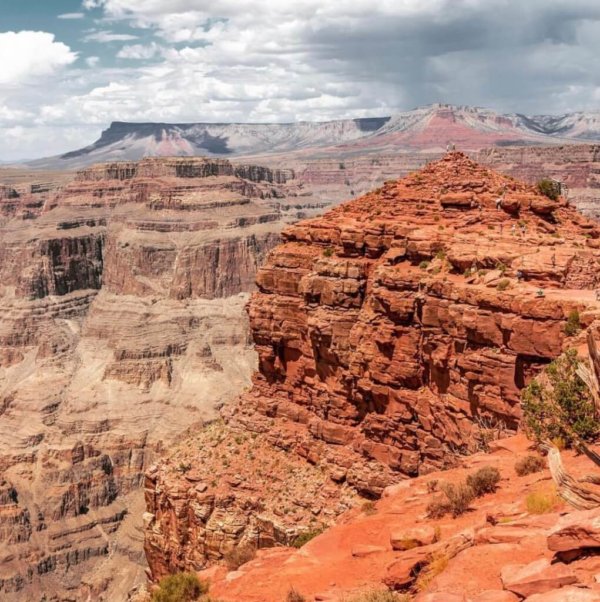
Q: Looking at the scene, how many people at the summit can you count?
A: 2